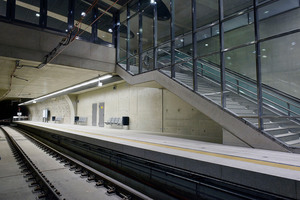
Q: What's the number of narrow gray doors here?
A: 2